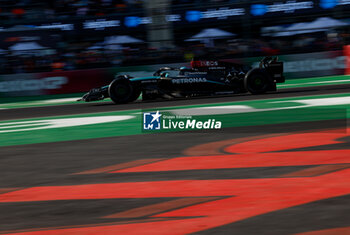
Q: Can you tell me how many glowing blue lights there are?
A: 4